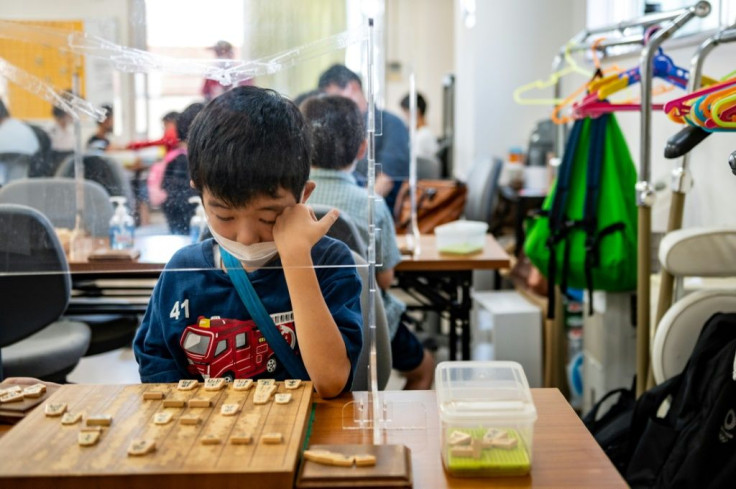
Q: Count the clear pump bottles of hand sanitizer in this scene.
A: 2